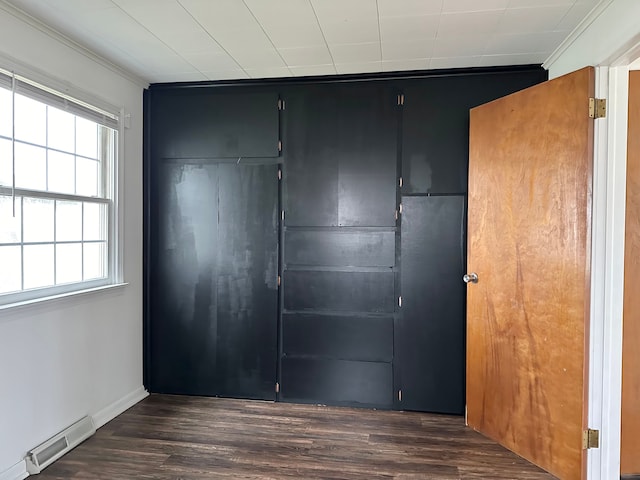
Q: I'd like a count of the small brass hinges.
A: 14